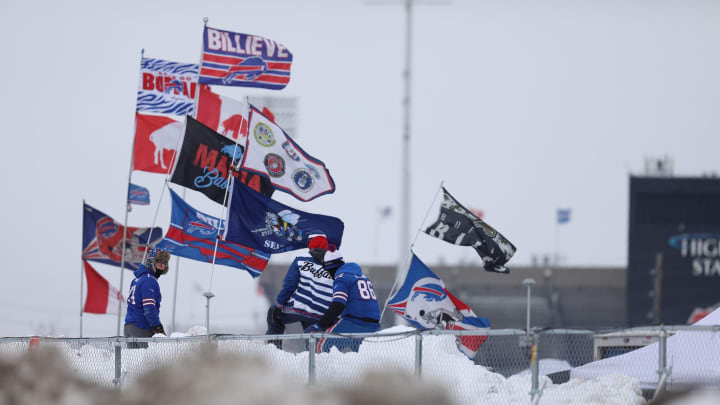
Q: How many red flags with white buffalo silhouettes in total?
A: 1